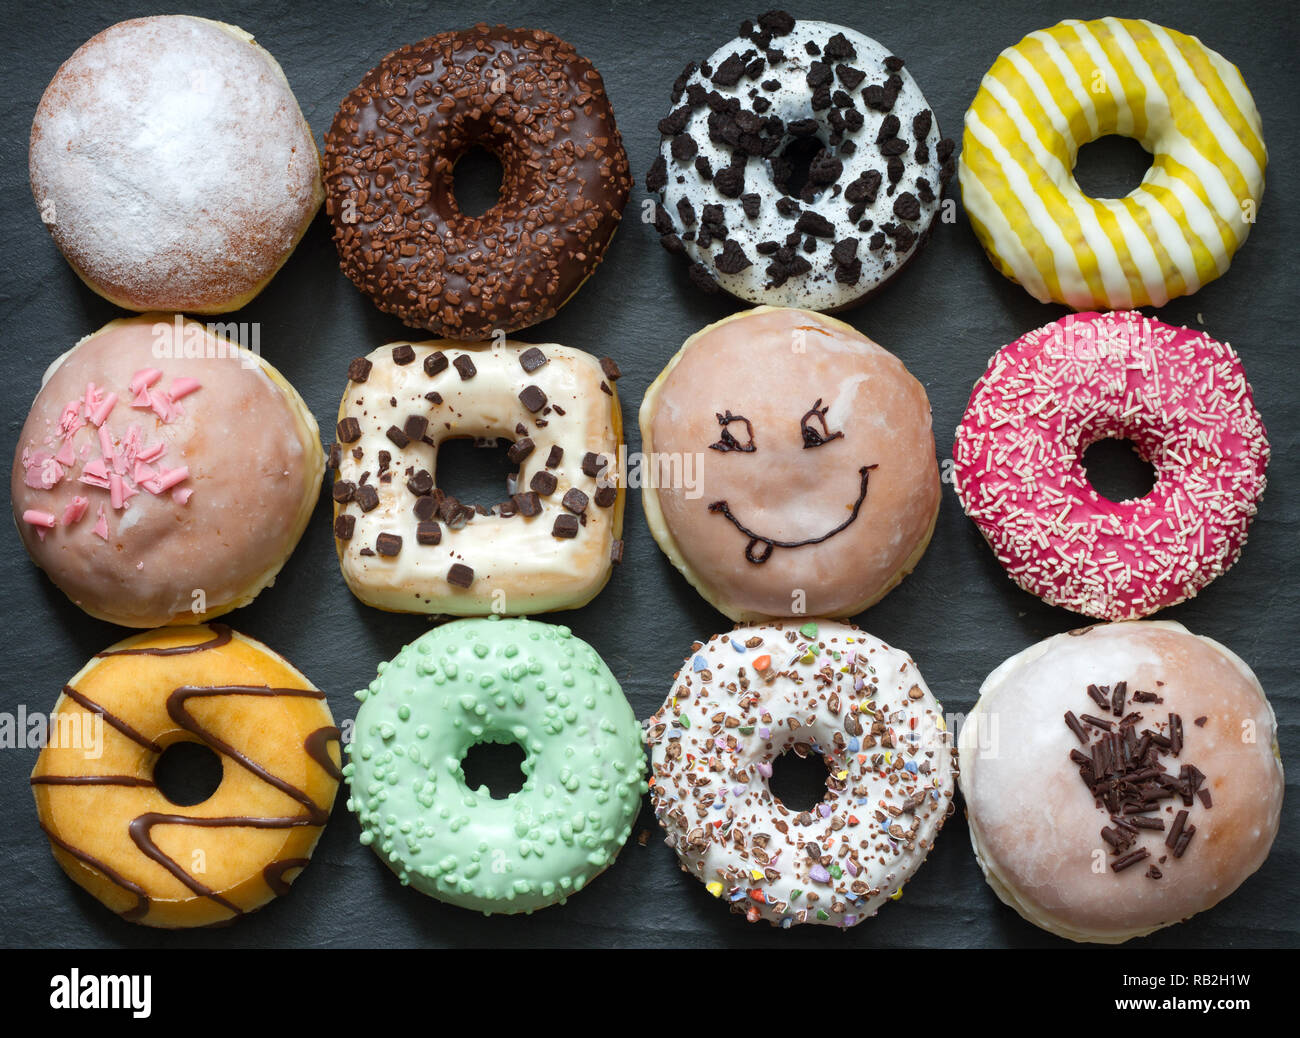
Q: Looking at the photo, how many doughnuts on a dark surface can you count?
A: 12